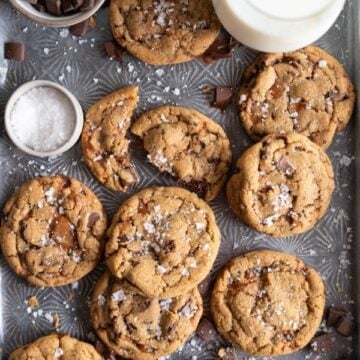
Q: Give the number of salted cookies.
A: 9